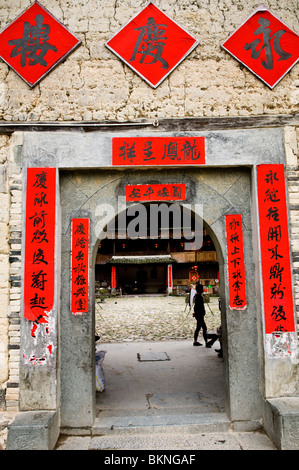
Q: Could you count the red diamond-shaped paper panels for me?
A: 3